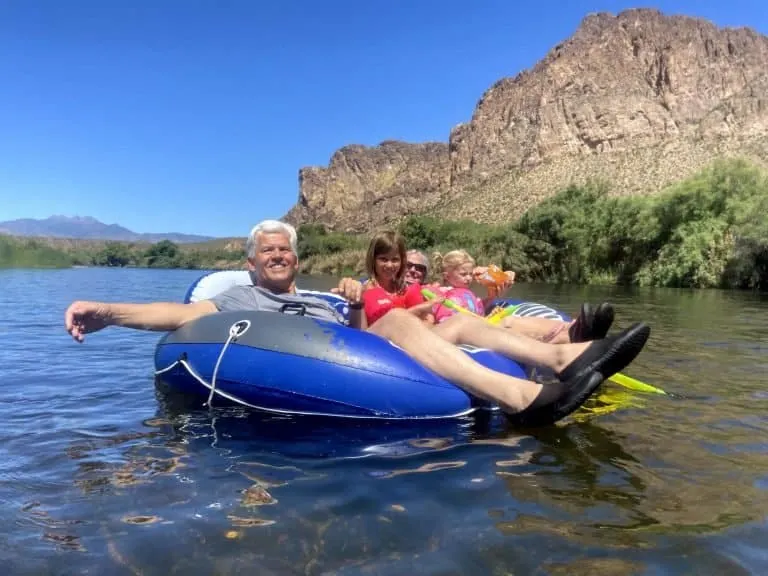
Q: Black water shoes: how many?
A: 4